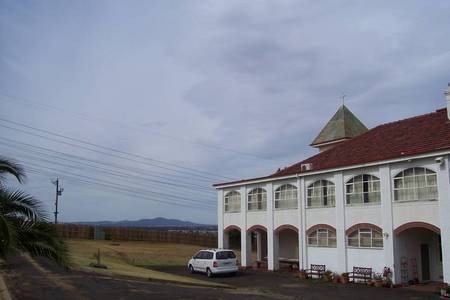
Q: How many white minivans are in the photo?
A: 1